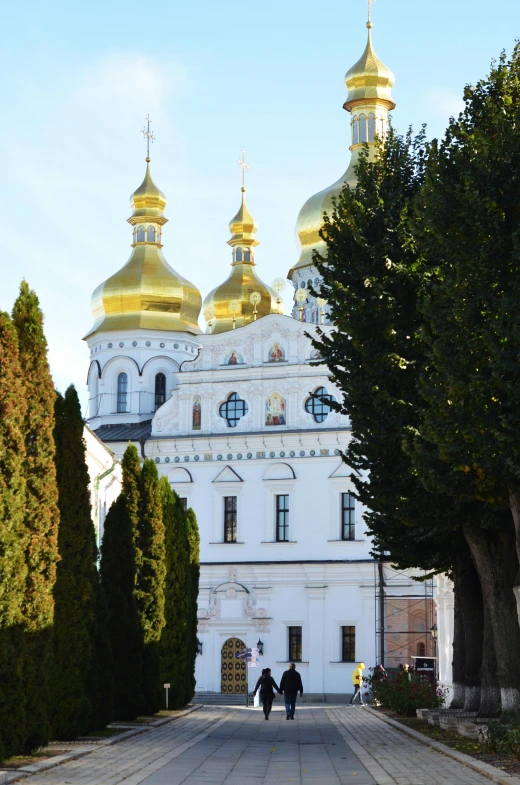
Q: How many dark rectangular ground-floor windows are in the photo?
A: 2